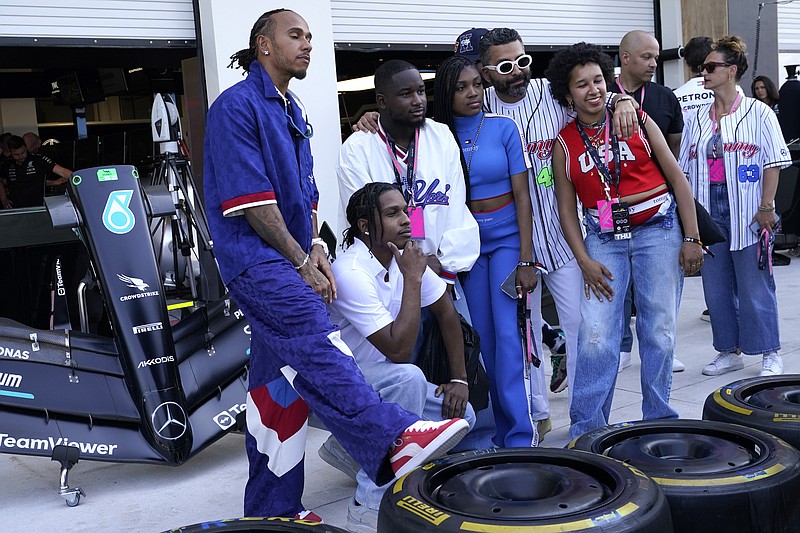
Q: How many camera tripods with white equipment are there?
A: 1